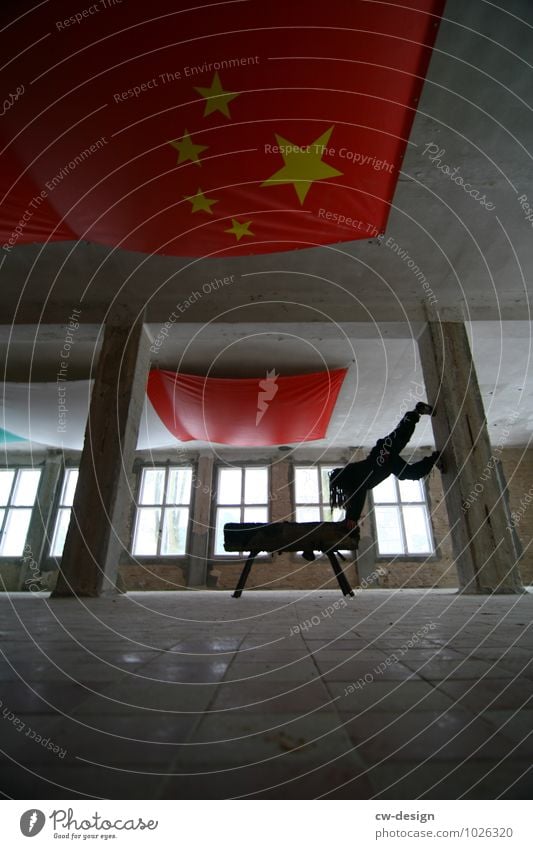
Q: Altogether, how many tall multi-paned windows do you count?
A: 6